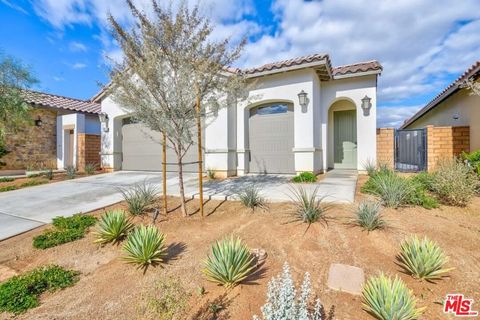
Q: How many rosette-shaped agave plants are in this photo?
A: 5